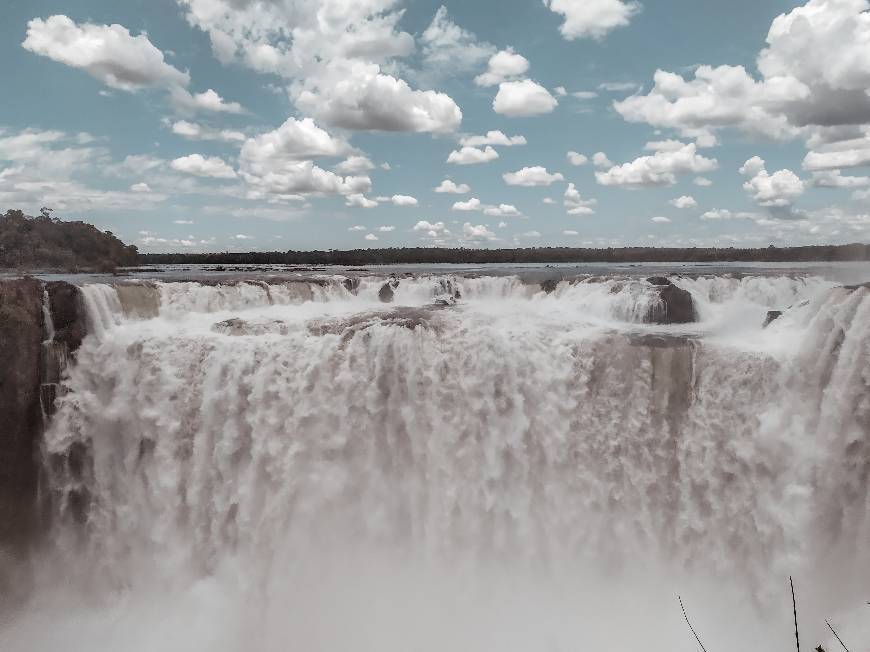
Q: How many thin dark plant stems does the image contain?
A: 3